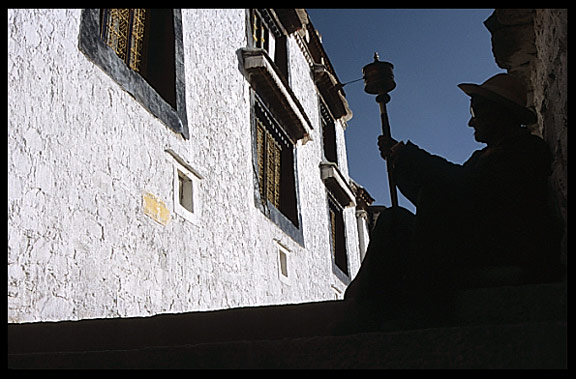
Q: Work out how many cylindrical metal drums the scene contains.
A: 1